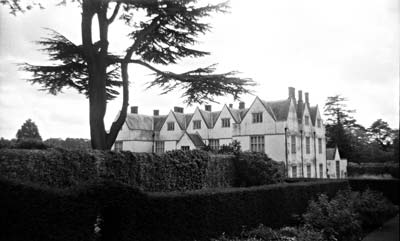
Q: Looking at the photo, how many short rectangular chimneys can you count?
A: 6